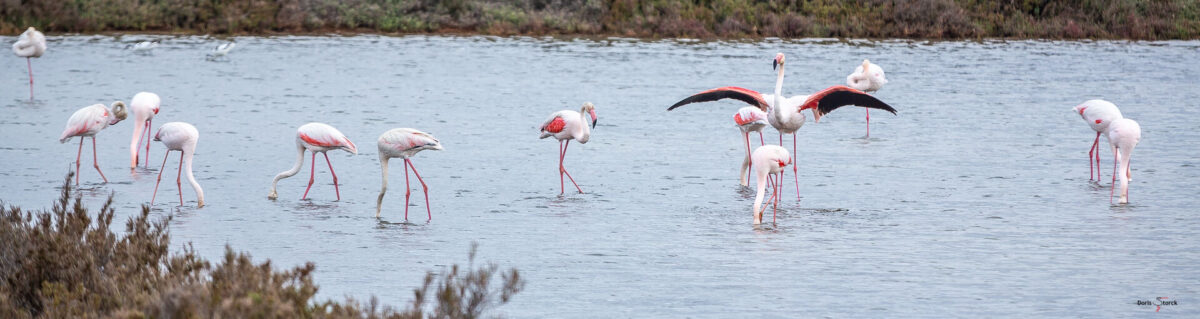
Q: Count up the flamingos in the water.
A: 13